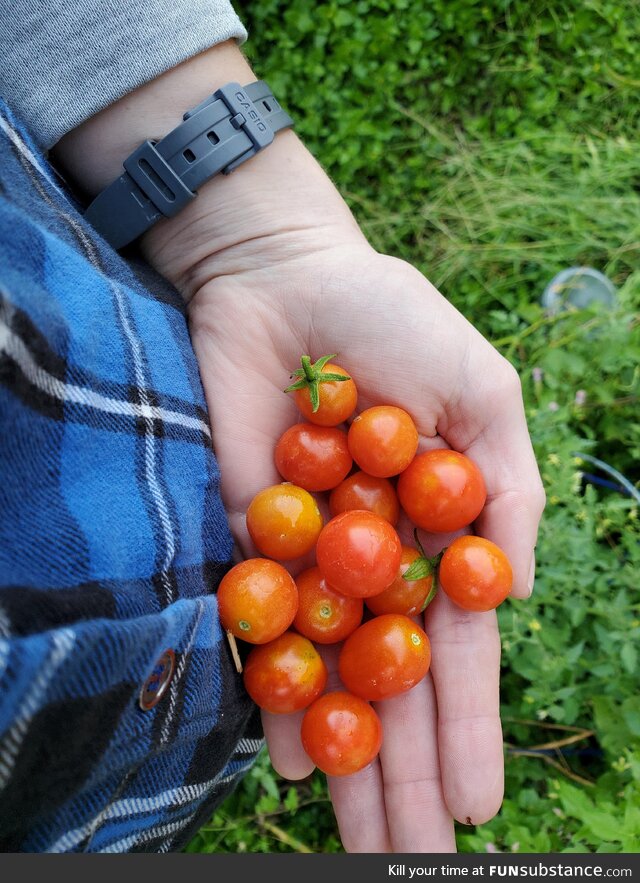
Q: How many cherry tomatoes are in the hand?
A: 14